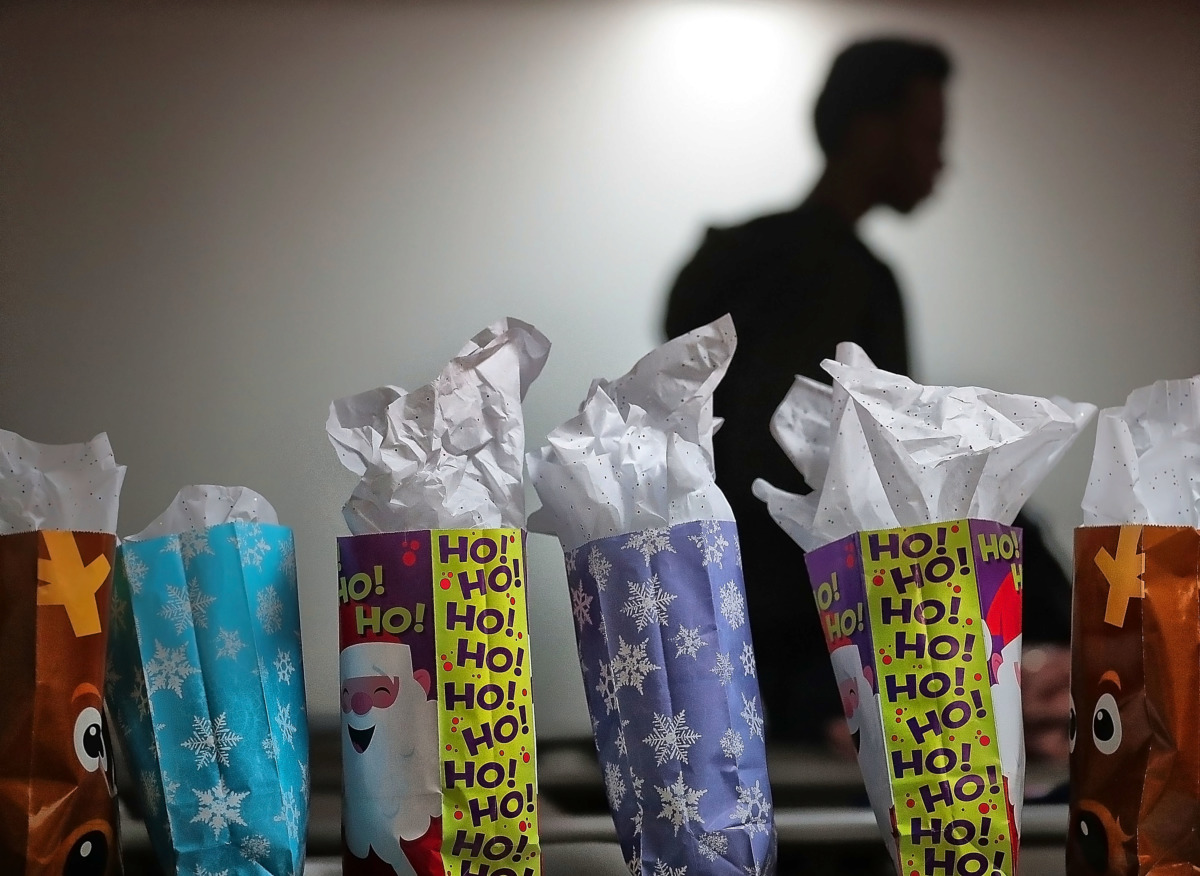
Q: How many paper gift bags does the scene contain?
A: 6